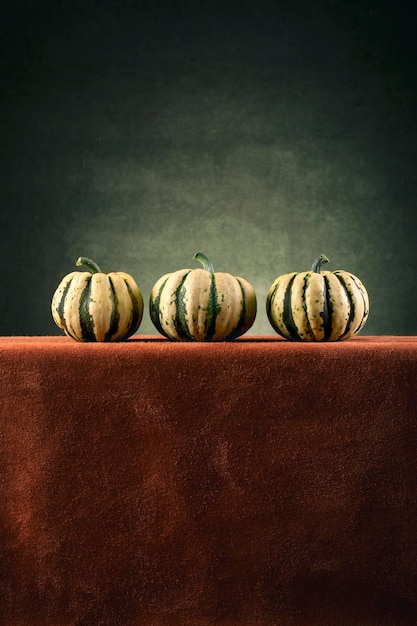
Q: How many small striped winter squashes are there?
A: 3